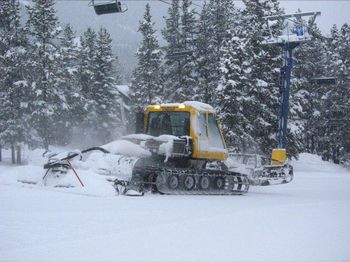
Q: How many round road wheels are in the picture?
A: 4